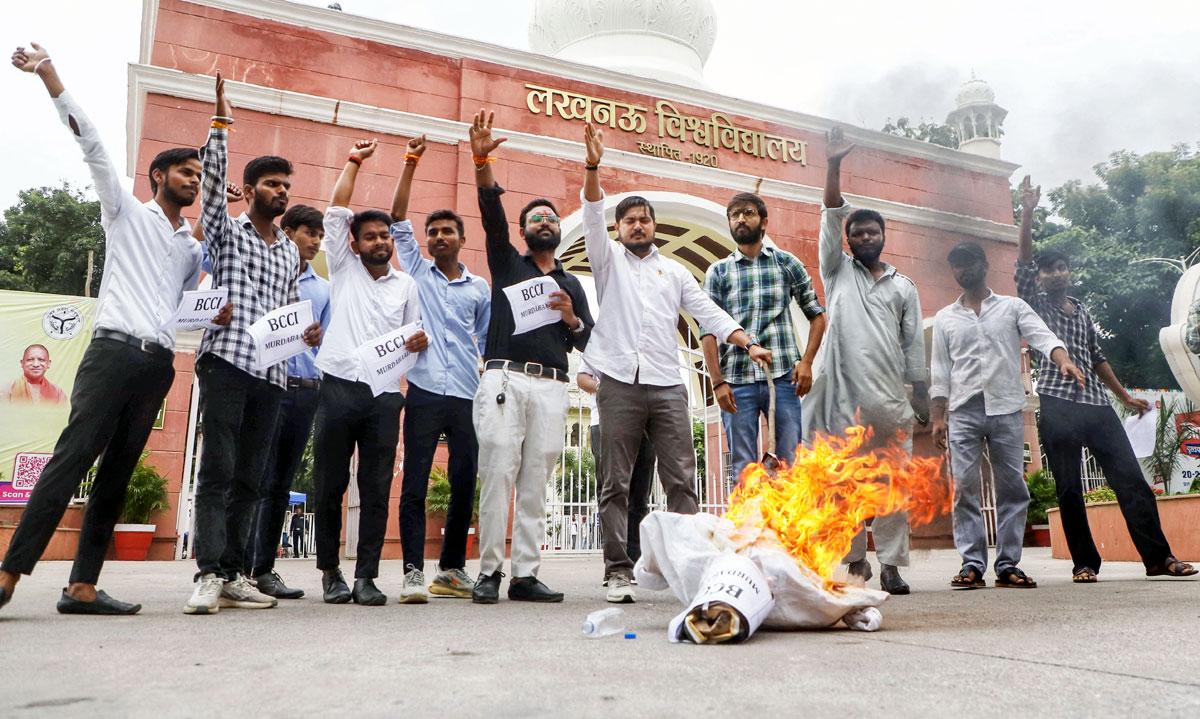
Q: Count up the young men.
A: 11